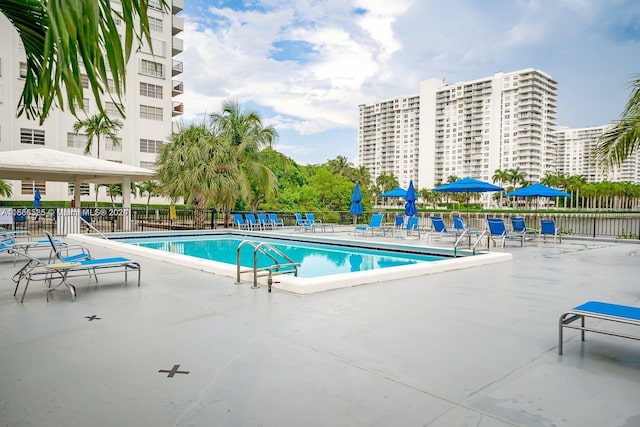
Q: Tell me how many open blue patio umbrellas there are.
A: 3